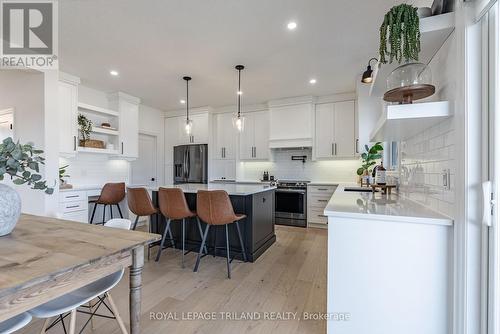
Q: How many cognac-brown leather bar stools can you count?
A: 4